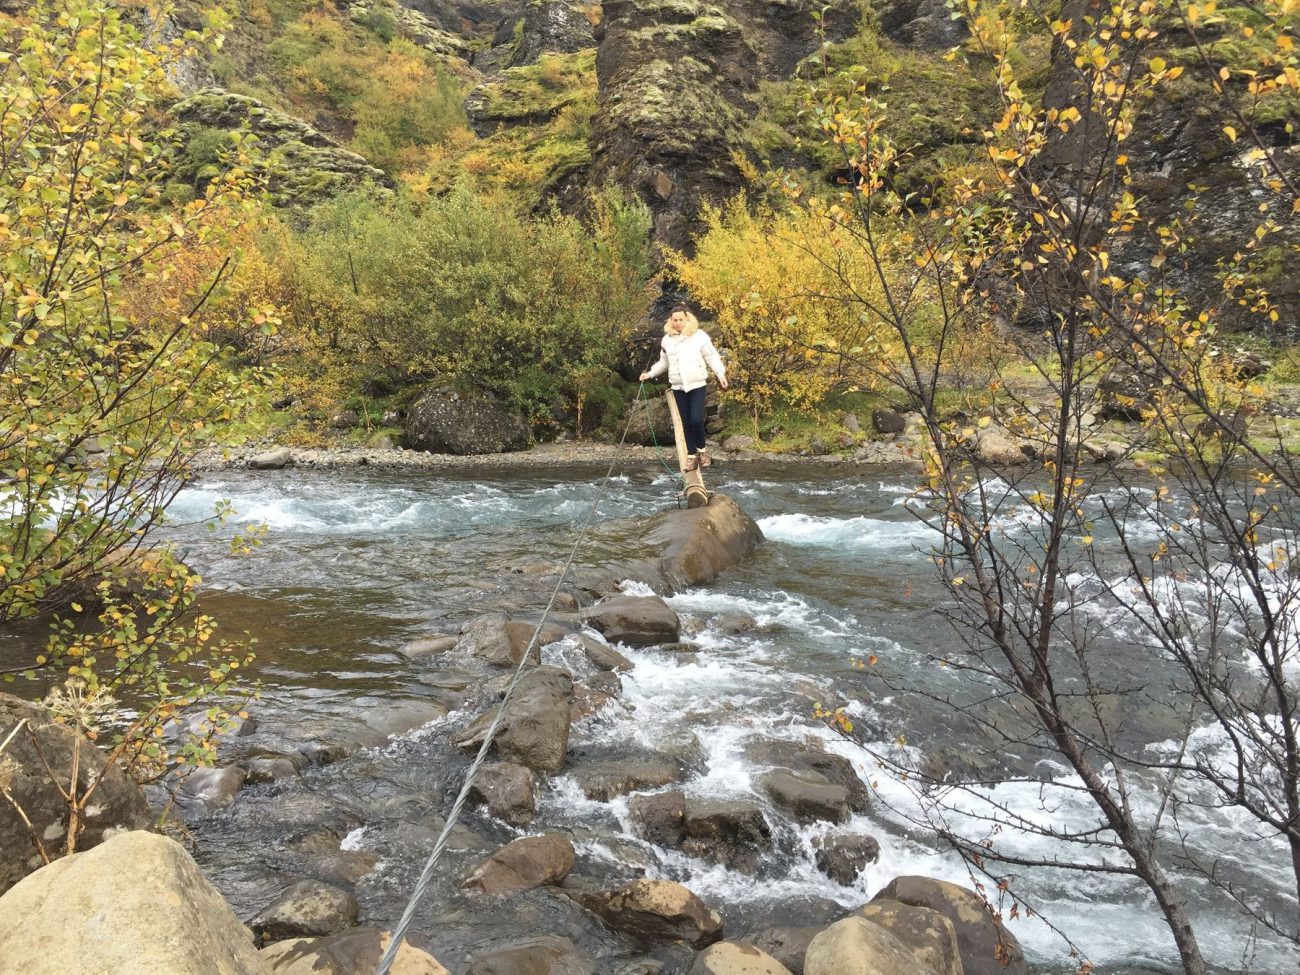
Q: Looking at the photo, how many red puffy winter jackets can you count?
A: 0